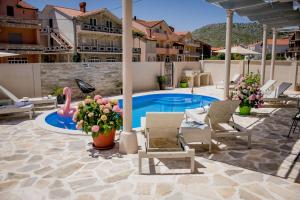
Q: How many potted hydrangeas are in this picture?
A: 2